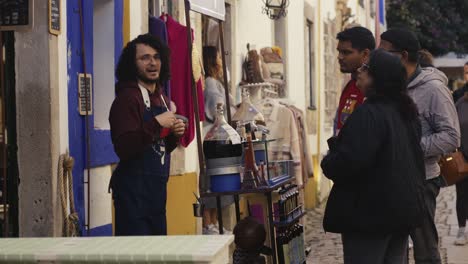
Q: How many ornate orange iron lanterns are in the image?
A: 0